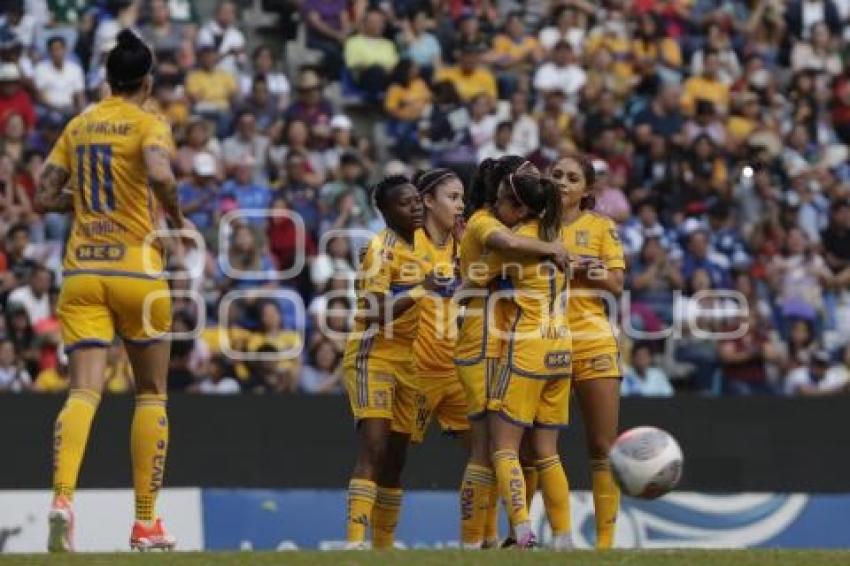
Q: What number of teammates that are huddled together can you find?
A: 5